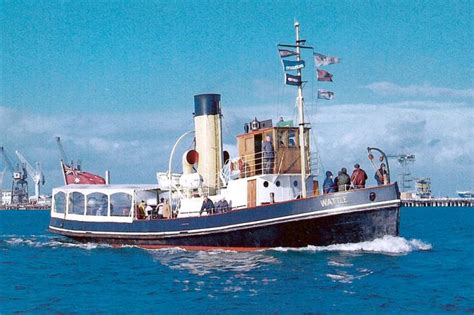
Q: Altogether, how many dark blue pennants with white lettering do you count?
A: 2